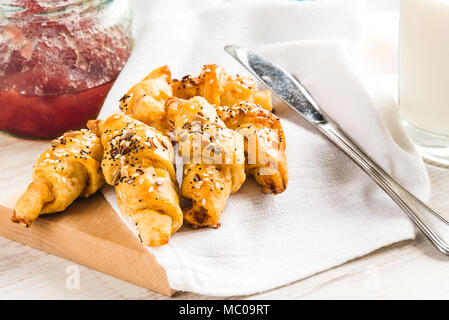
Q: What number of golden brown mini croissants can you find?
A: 6